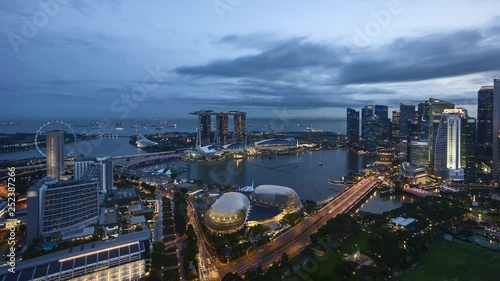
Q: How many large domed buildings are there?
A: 2